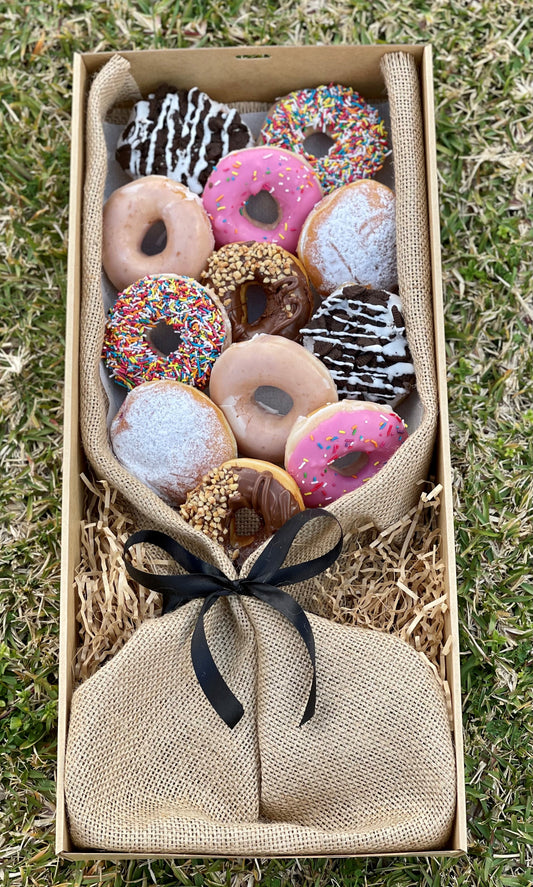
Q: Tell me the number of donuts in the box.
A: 12